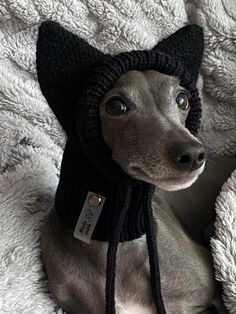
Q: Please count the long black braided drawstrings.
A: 2